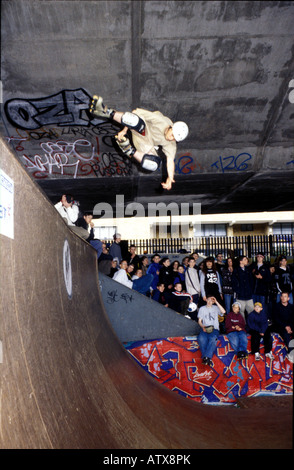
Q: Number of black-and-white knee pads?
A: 2